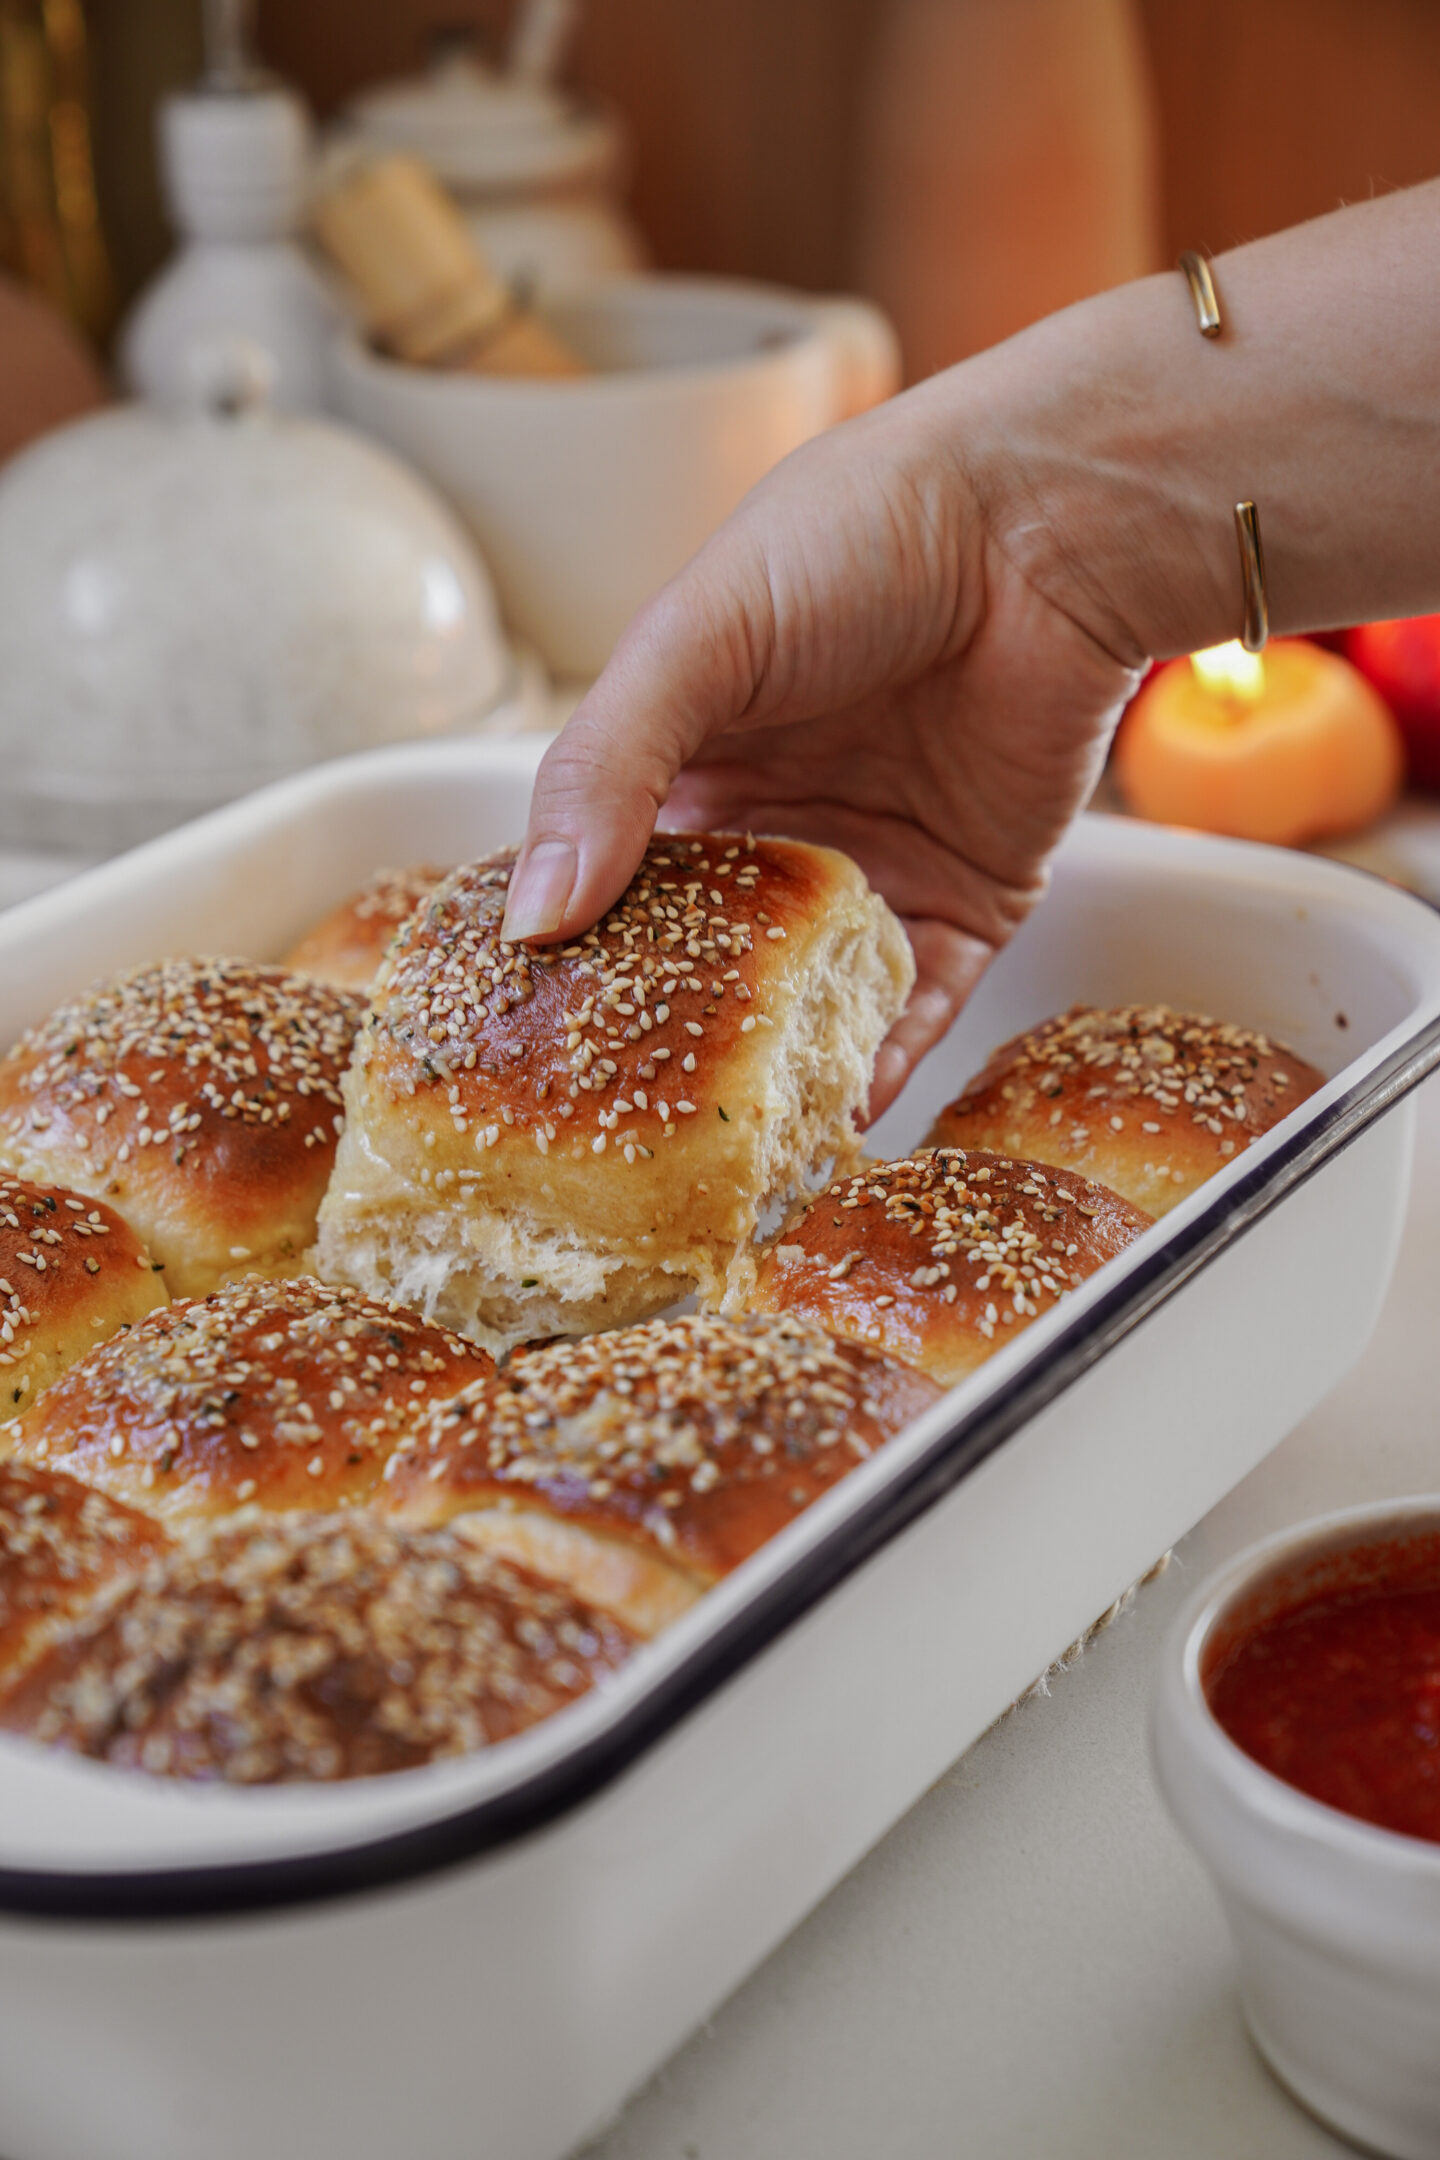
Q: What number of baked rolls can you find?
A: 10